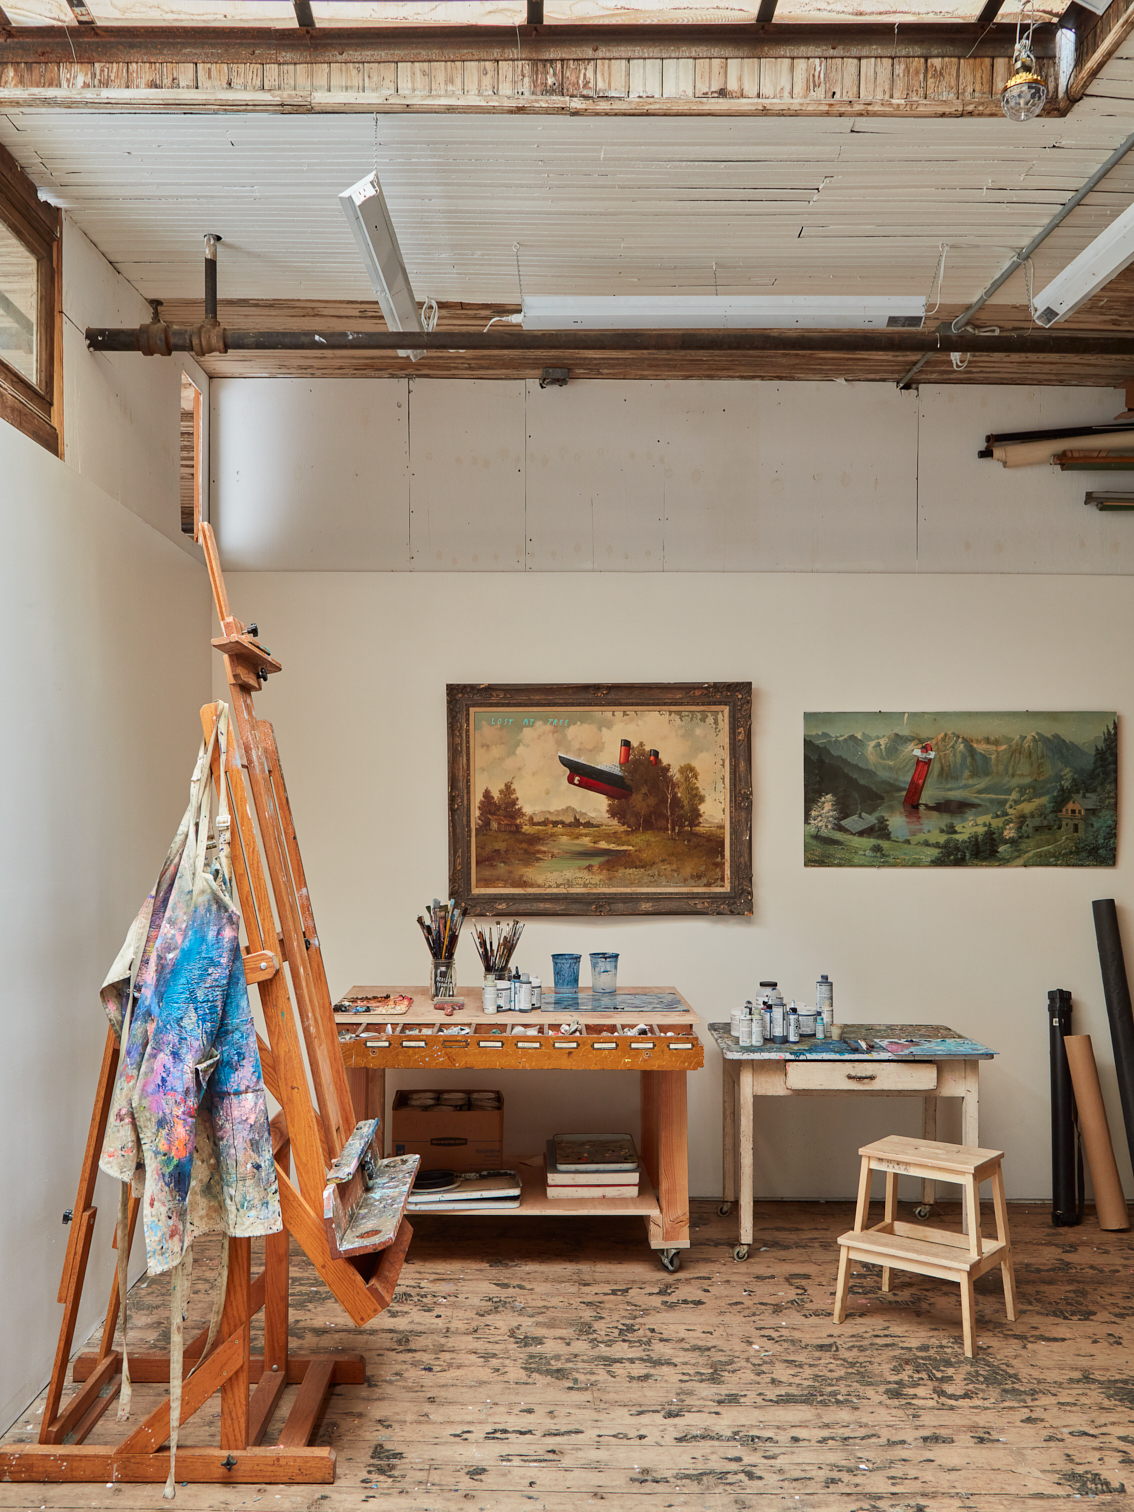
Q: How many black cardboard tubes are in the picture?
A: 2